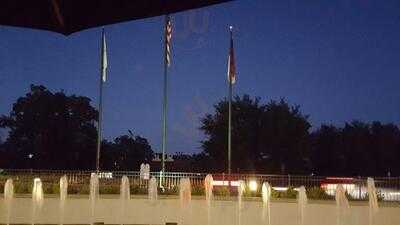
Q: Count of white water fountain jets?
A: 13